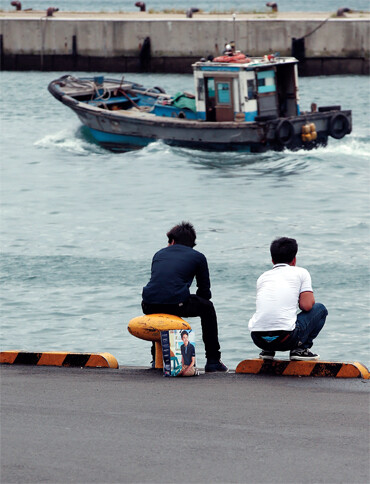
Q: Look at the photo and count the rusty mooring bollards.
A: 6